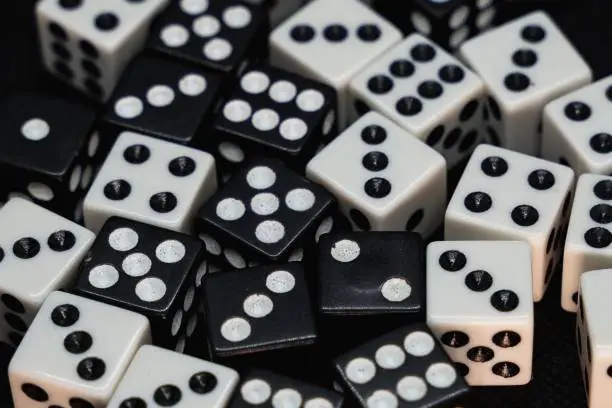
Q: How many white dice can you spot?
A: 14